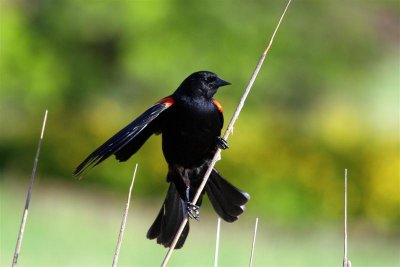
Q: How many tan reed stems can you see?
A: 6